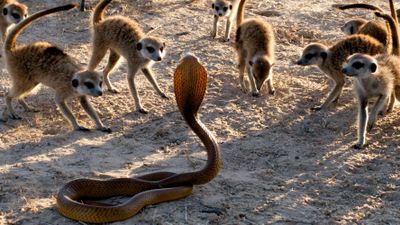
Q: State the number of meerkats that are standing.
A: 8